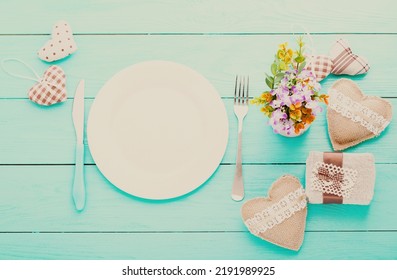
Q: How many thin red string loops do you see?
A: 0